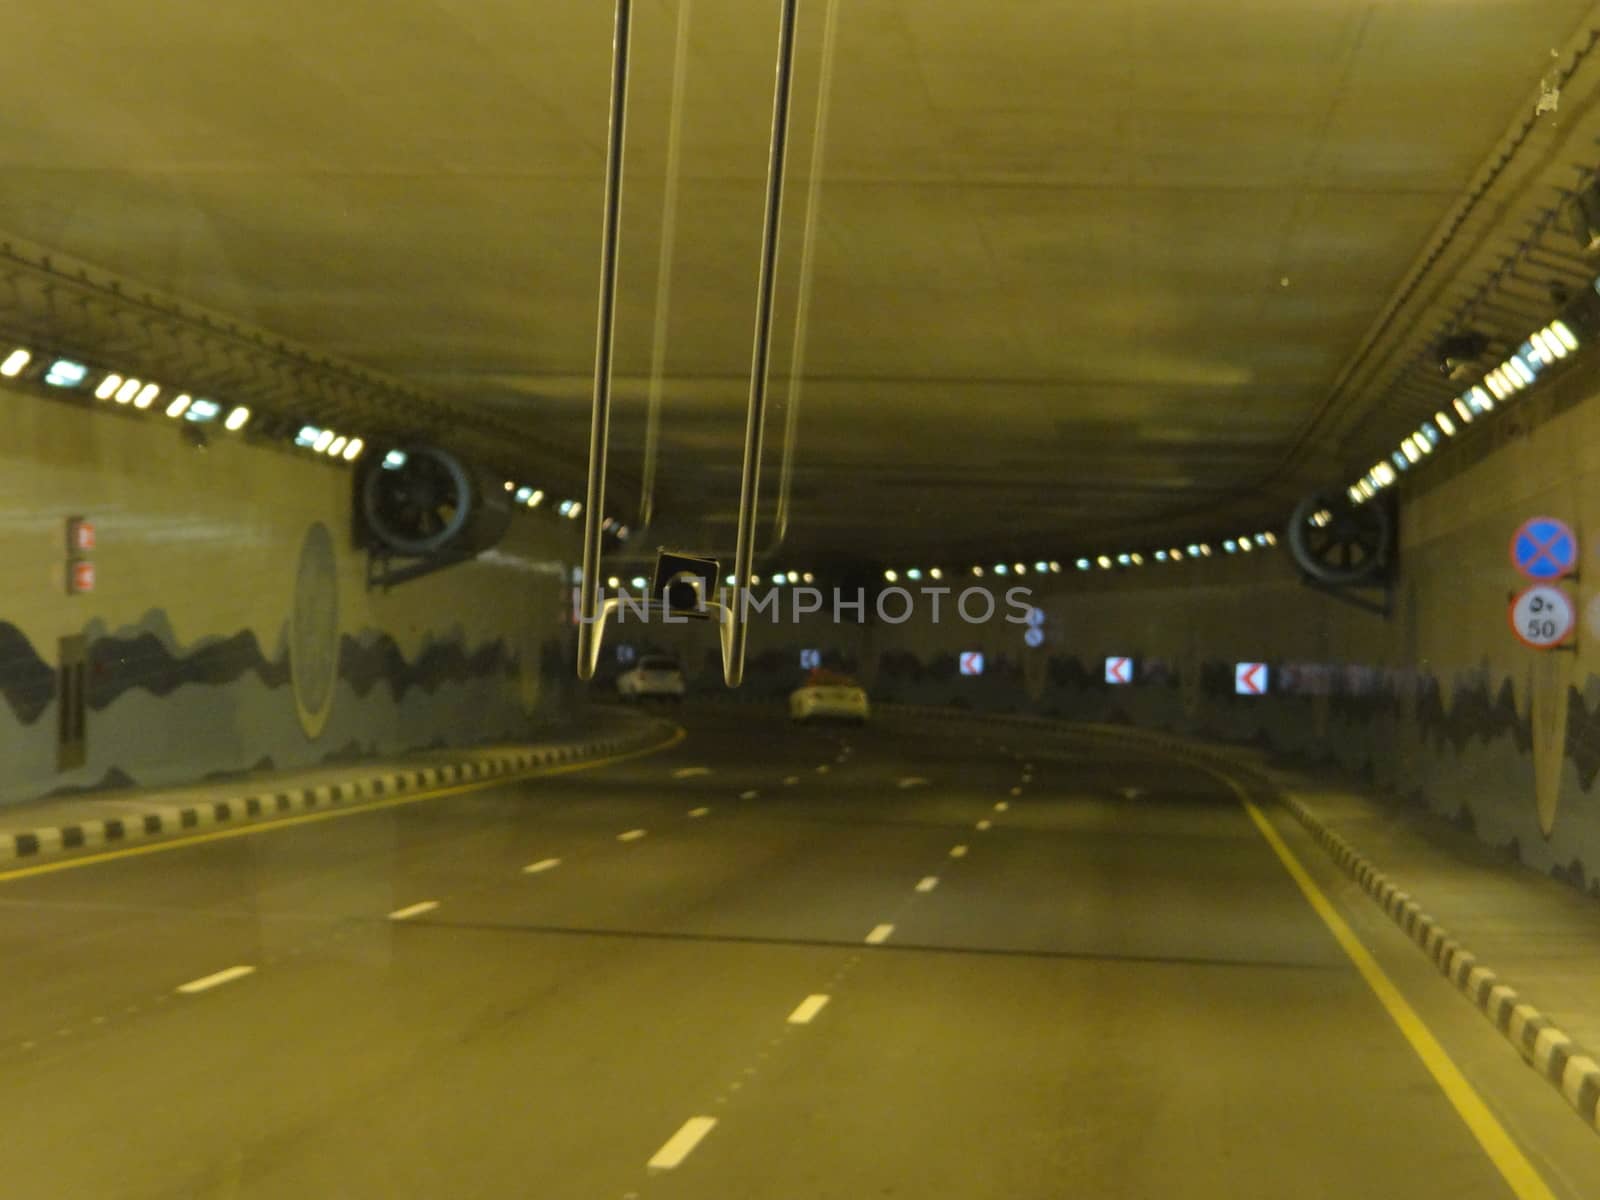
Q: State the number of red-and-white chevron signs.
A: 3